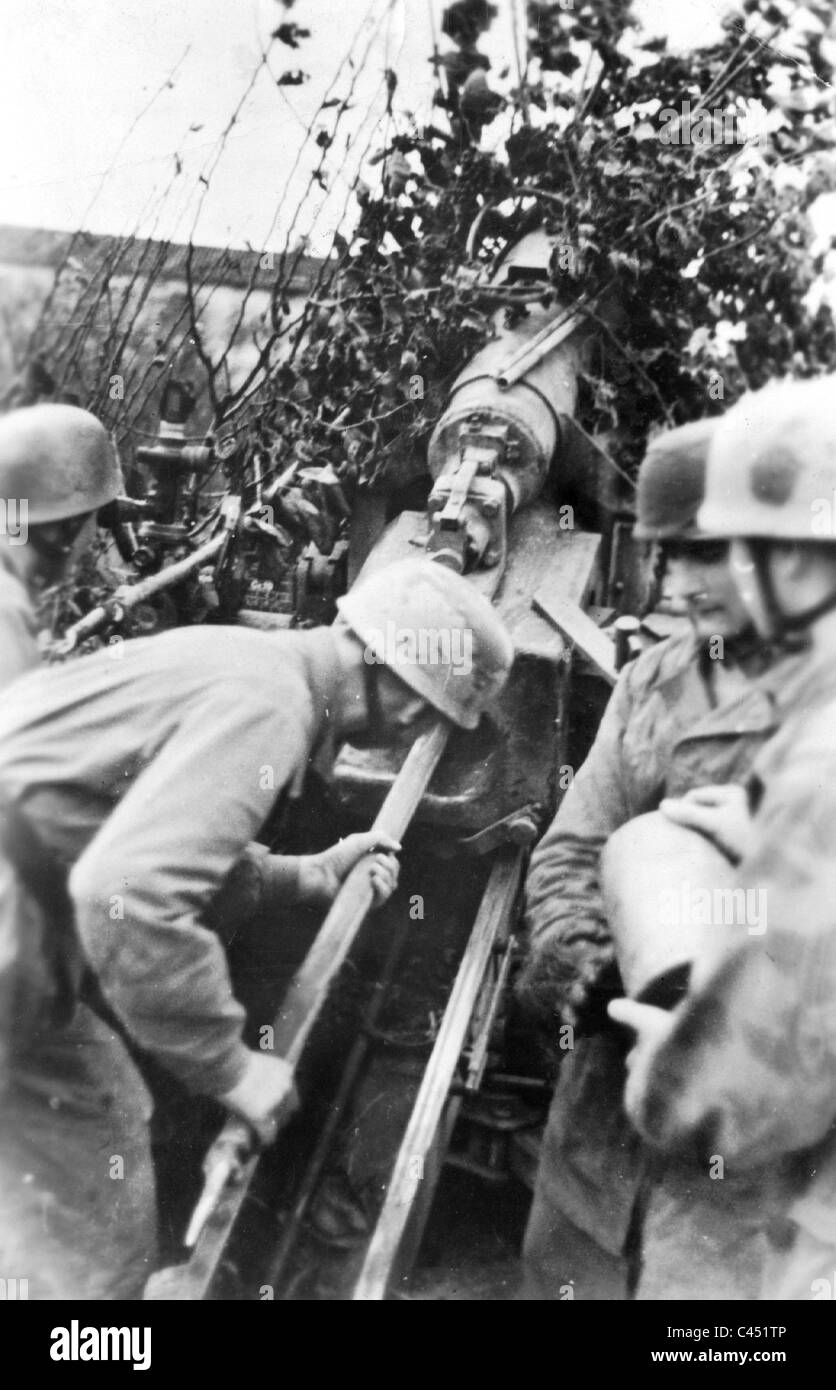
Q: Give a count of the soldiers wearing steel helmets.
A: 4